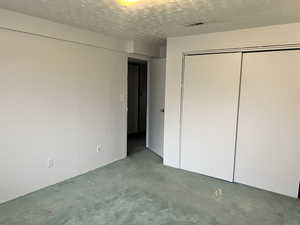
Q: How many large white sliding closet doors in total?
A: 2